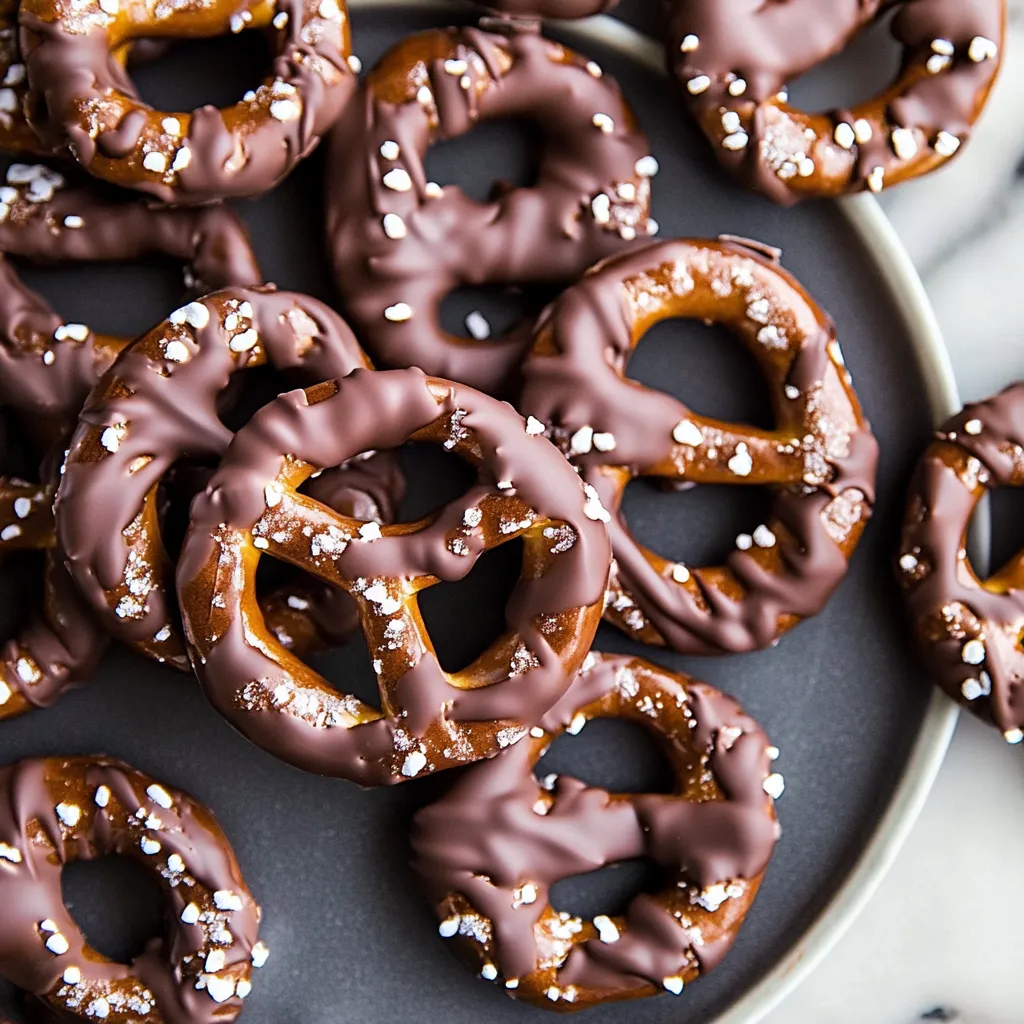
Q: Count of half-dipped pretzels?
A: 0